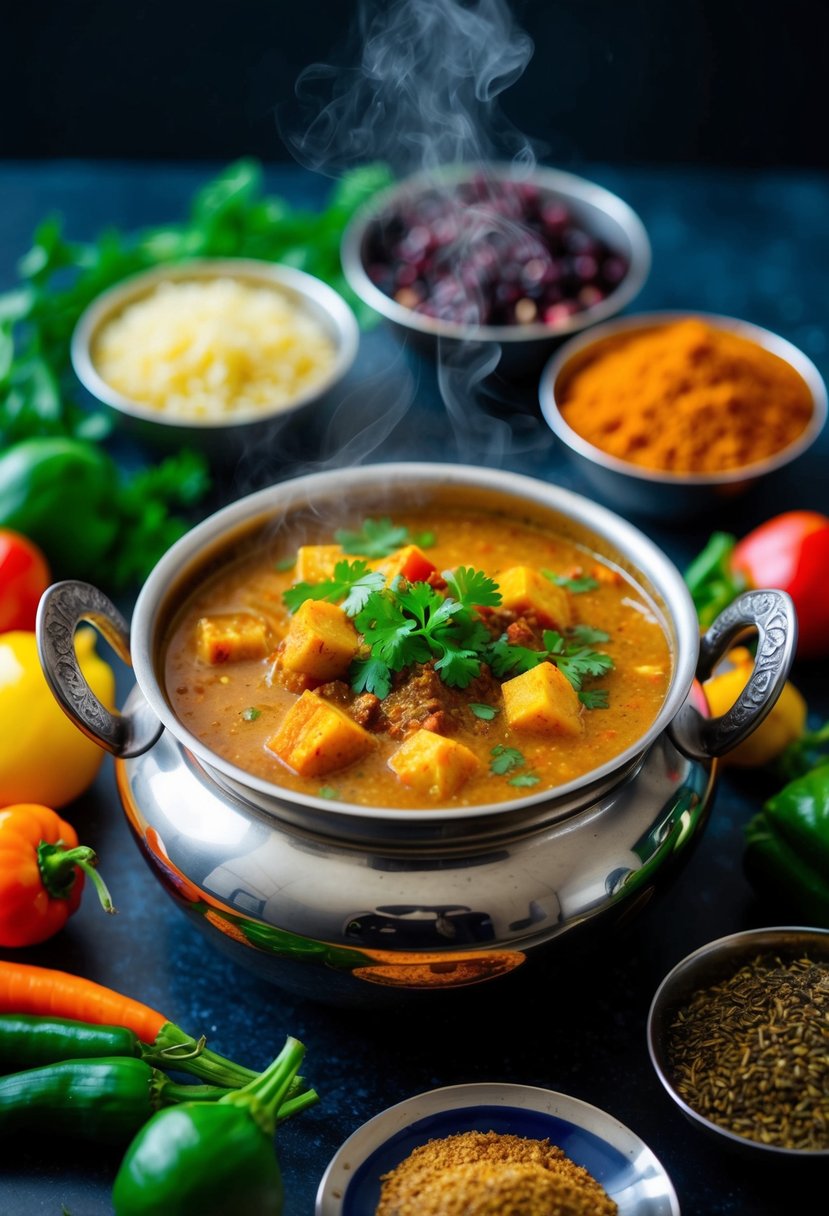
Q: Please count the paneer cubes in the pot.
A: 8